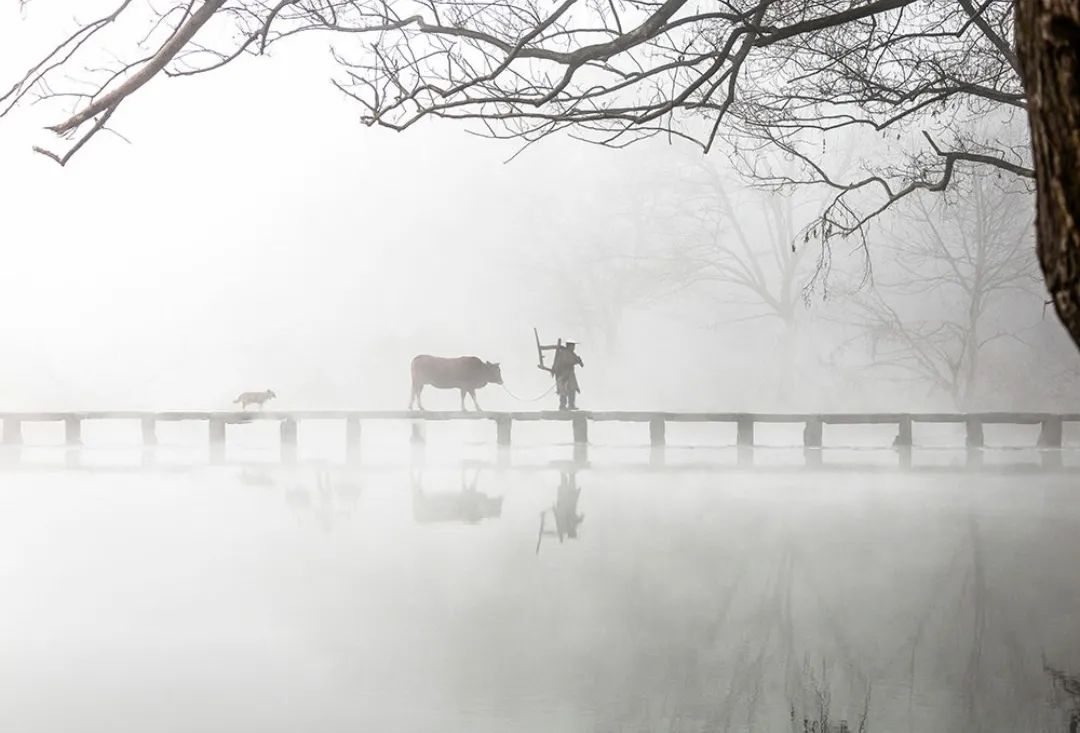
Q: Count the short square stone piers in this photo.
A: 15